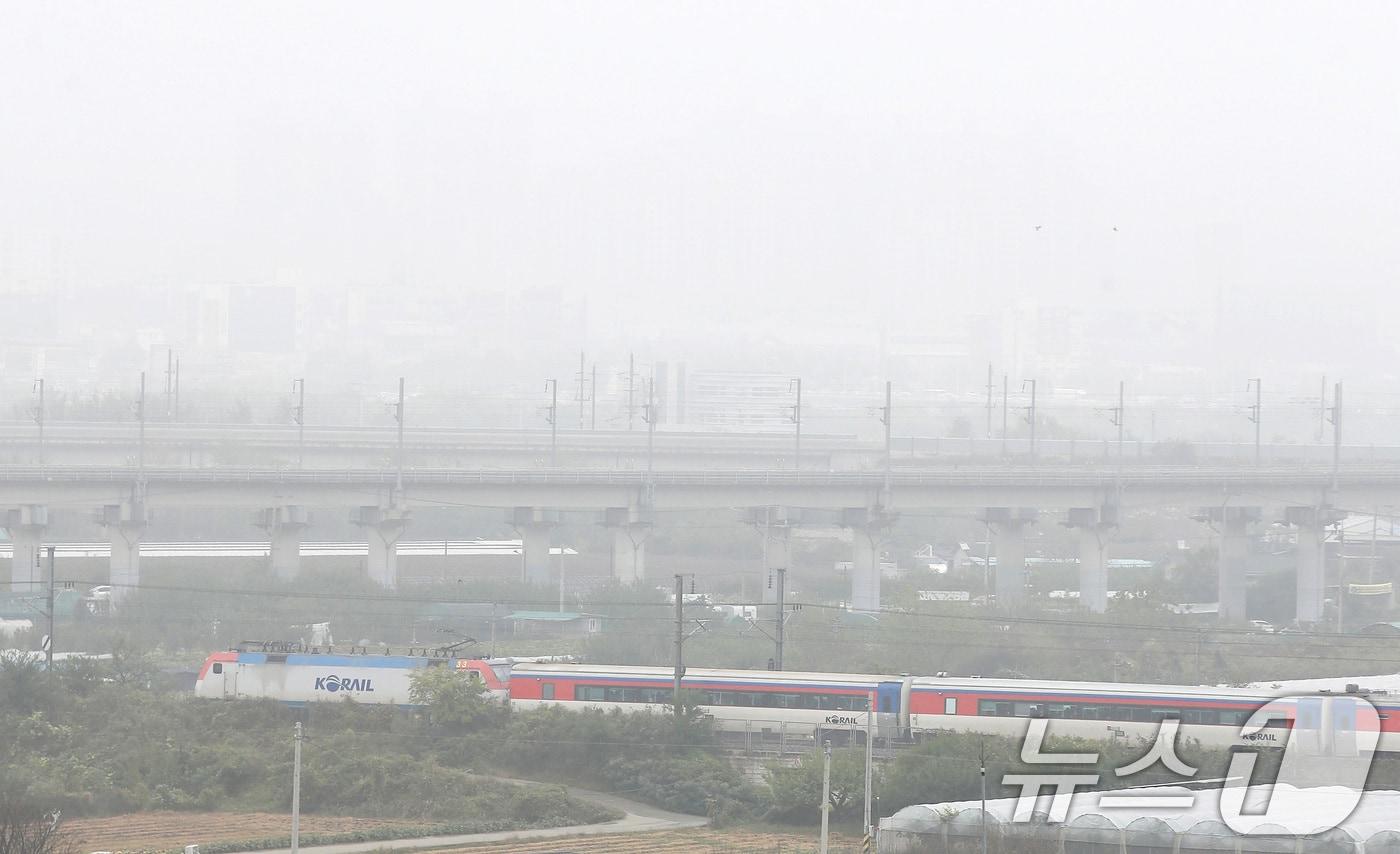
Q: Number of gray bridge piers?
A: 12